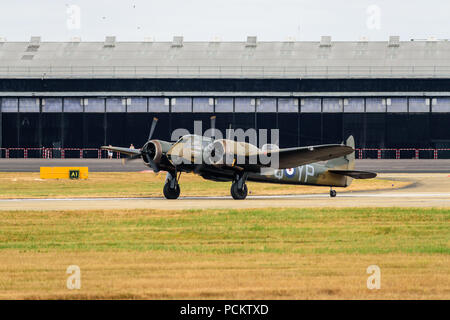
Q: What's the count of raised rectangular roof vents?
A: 6